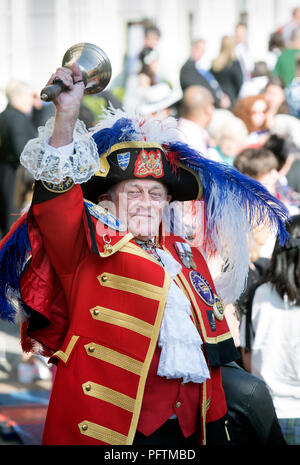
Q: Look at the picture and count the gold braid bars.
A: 5